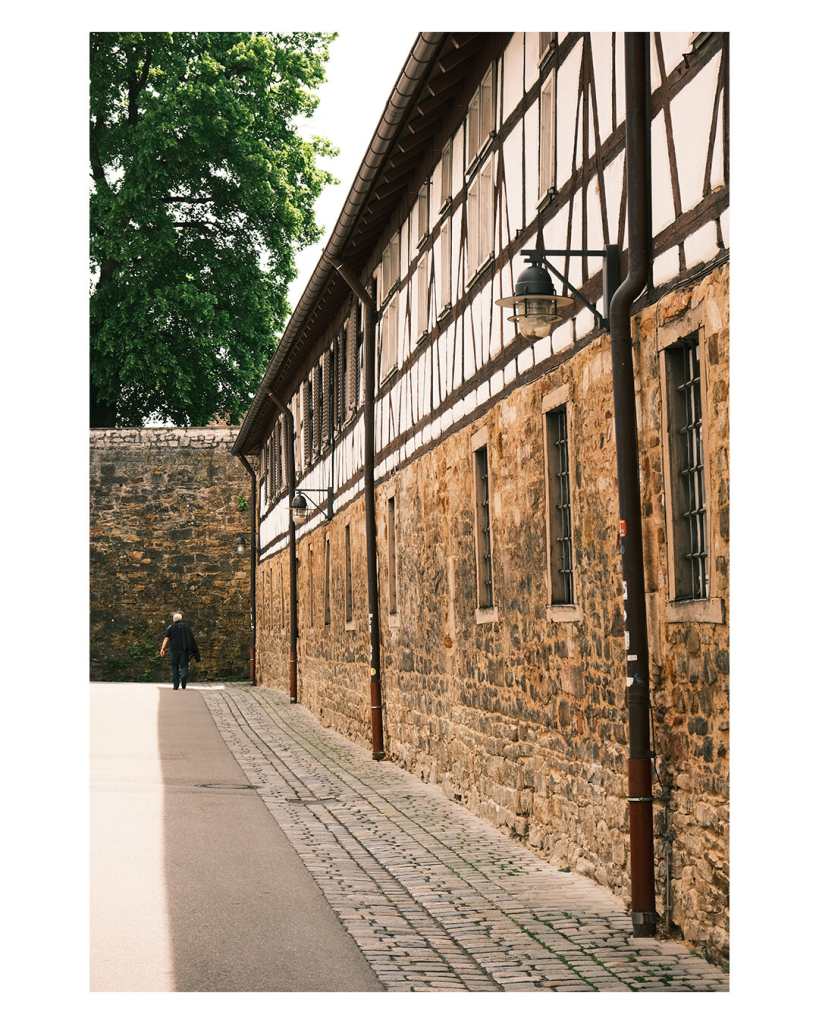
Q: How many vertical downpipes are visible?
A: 4